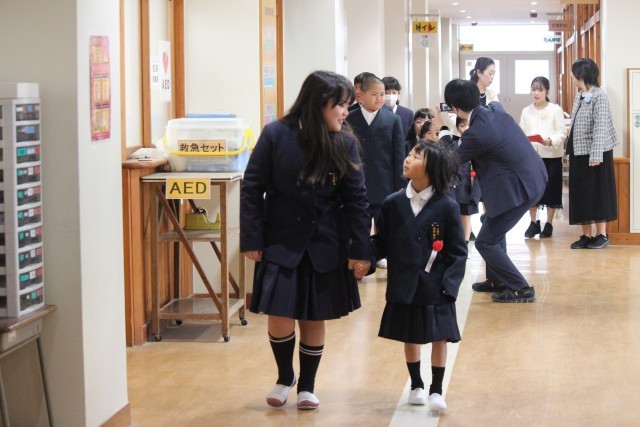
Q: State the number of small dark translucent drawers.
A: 10